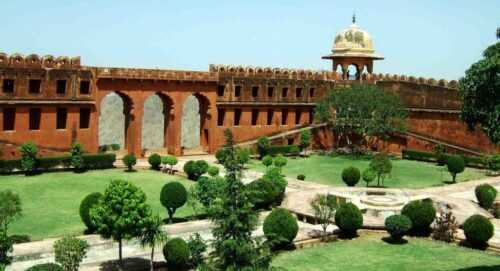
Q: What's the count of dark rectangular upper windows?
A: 11